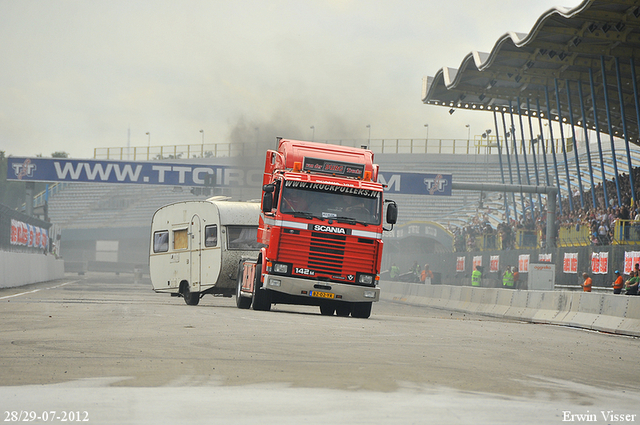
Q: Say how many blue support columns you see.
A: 14